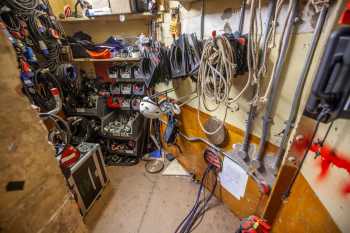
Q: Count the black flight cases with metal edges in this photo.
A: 1